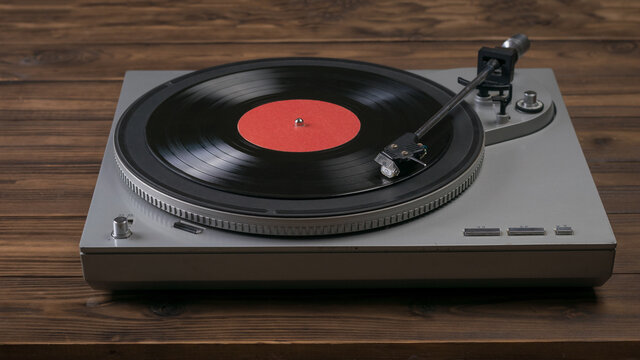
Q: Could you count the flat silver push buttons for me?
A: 3